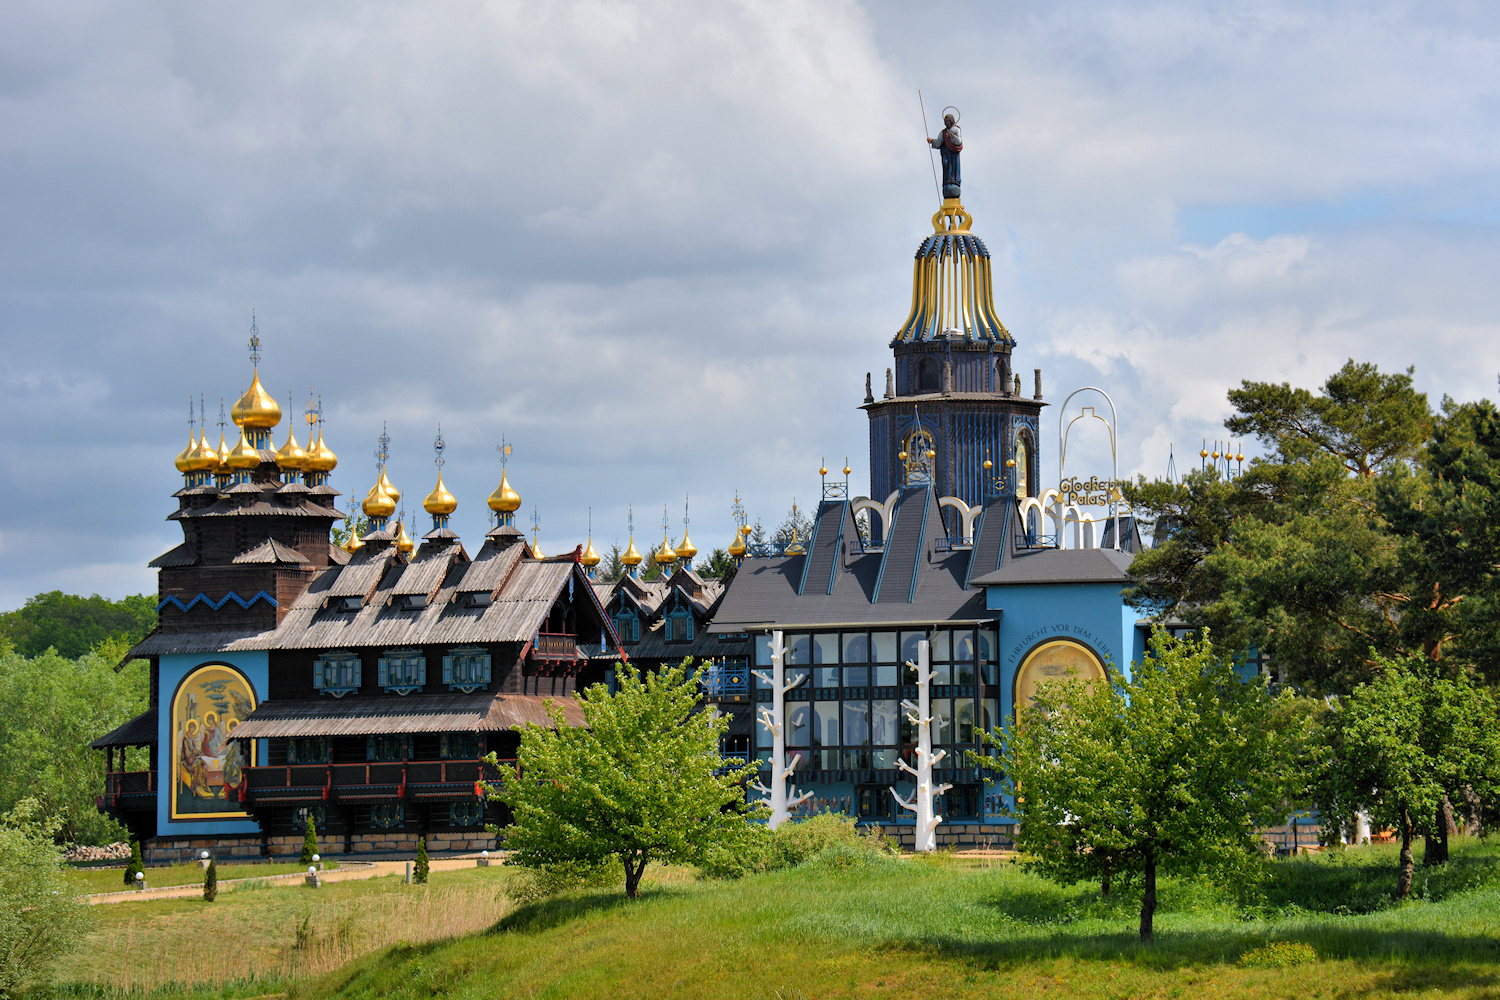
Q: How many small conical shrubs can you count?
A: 4